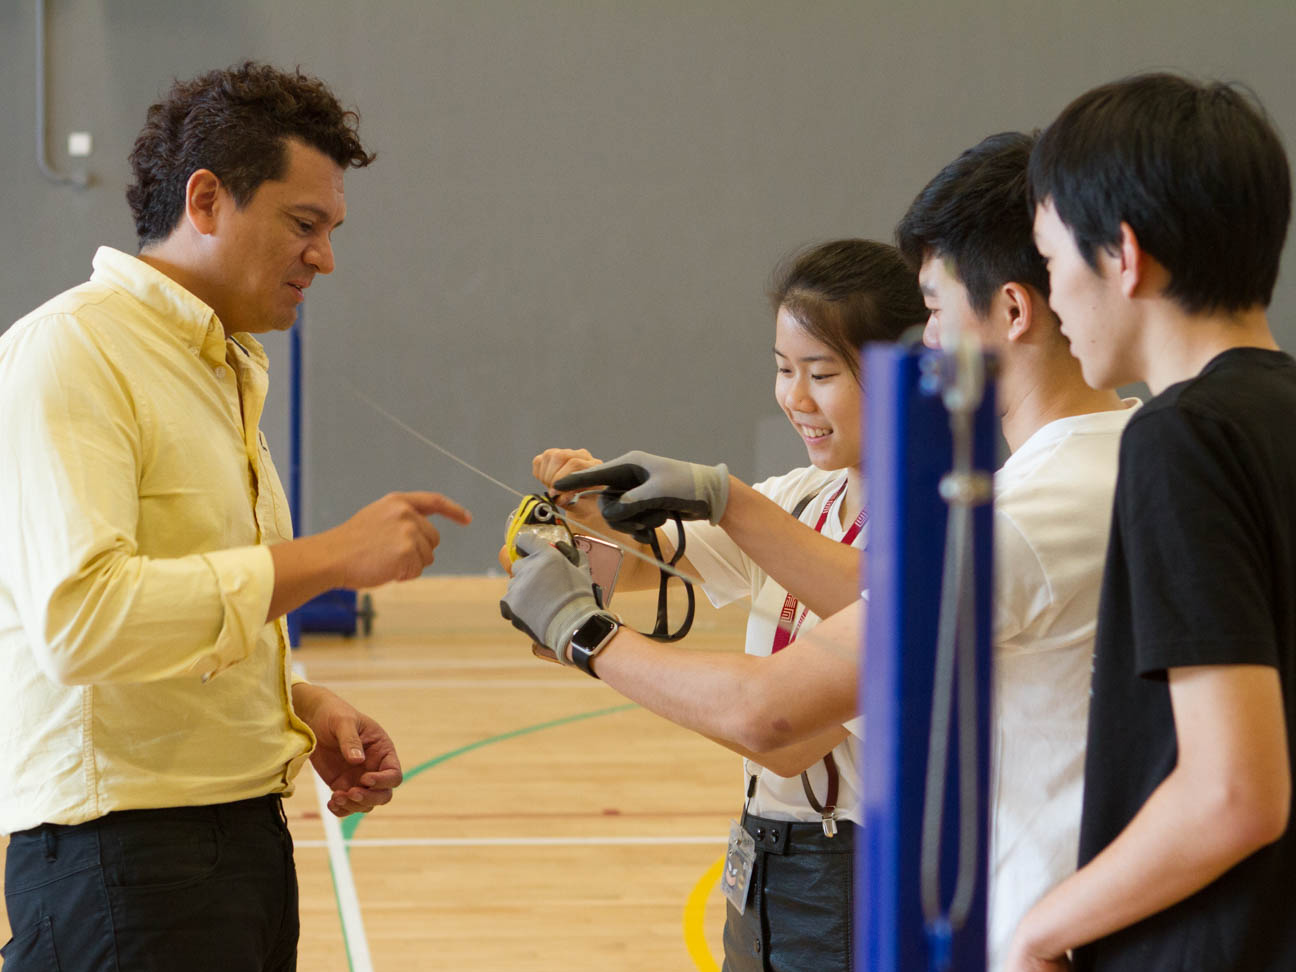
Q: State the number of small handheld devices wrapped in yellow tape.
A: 1